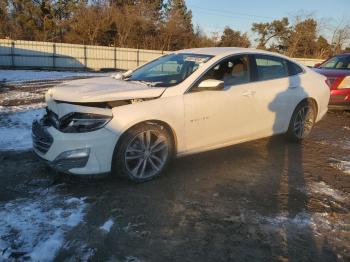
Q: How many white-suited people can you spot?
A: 0